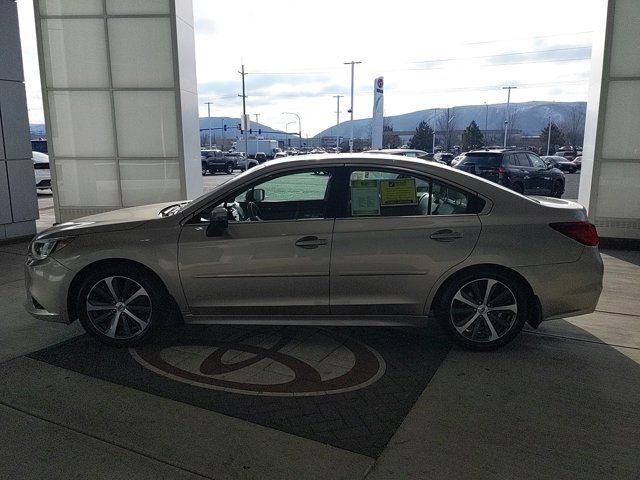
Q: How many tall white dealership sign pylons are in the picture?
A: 1